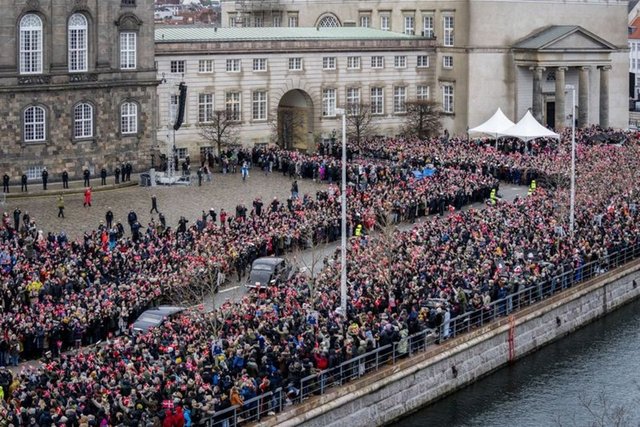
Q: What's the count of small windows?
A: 11